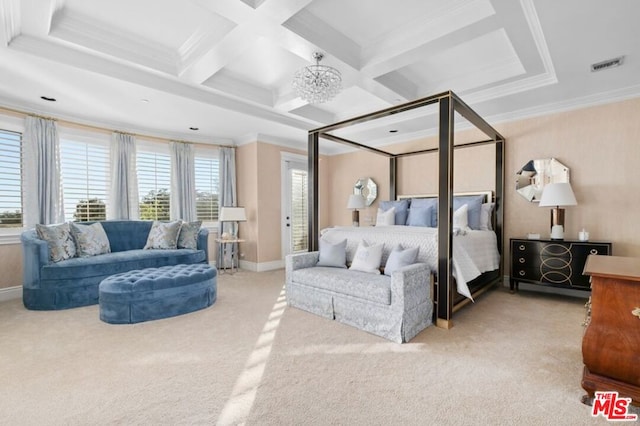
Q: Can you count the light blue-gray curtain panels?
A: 4